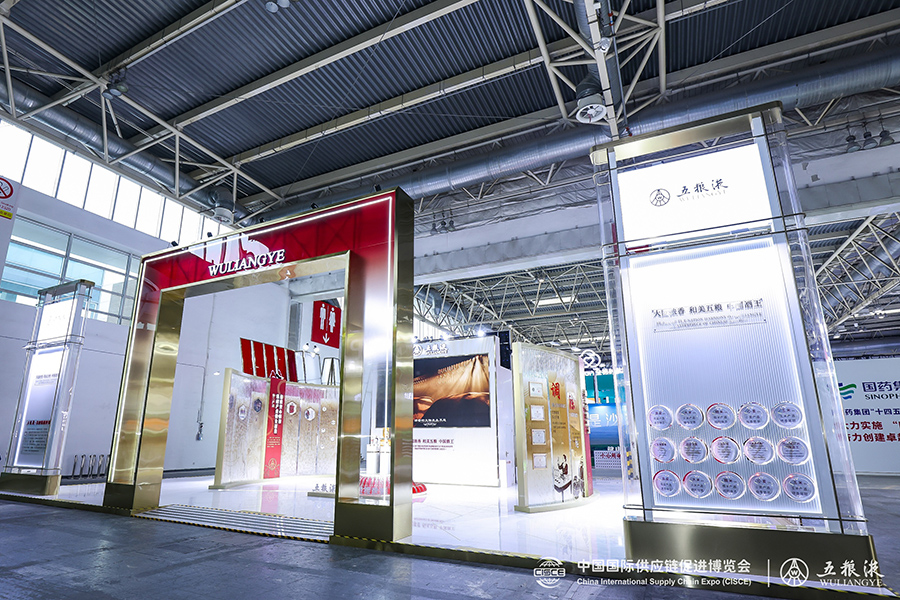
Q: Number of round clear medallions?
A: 15